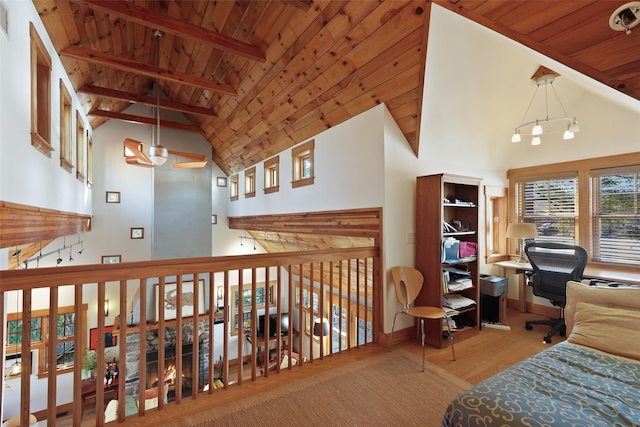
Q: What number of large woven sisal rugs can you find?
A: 1